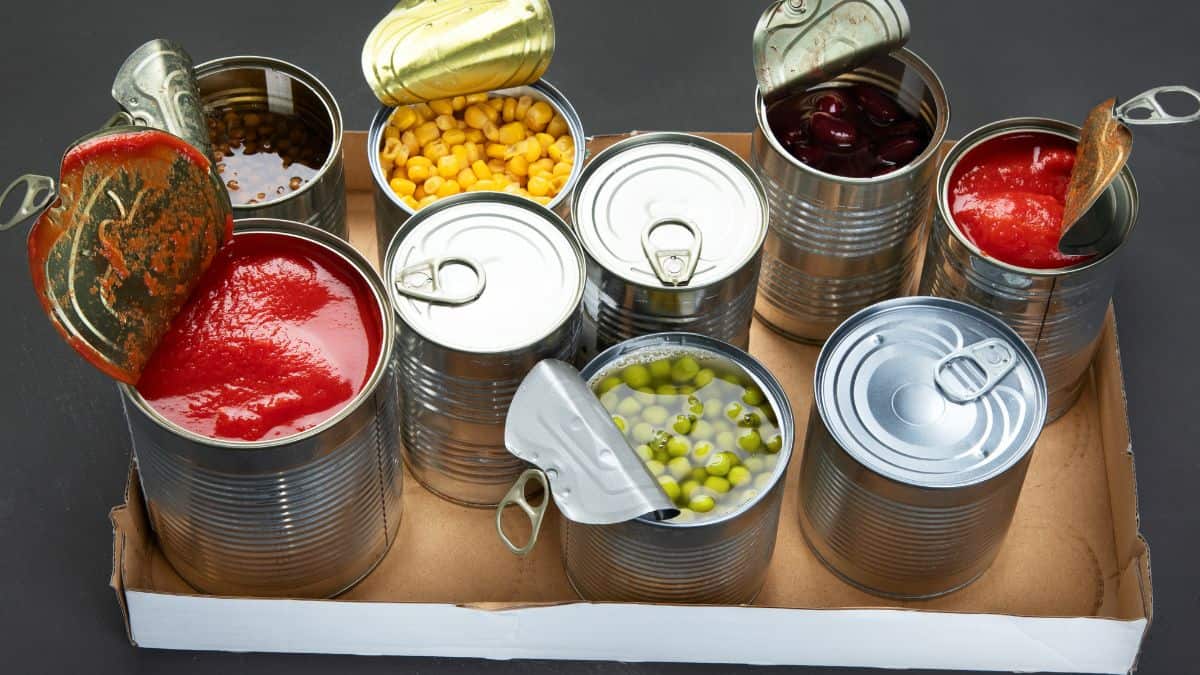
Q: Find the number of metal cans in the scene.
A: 9